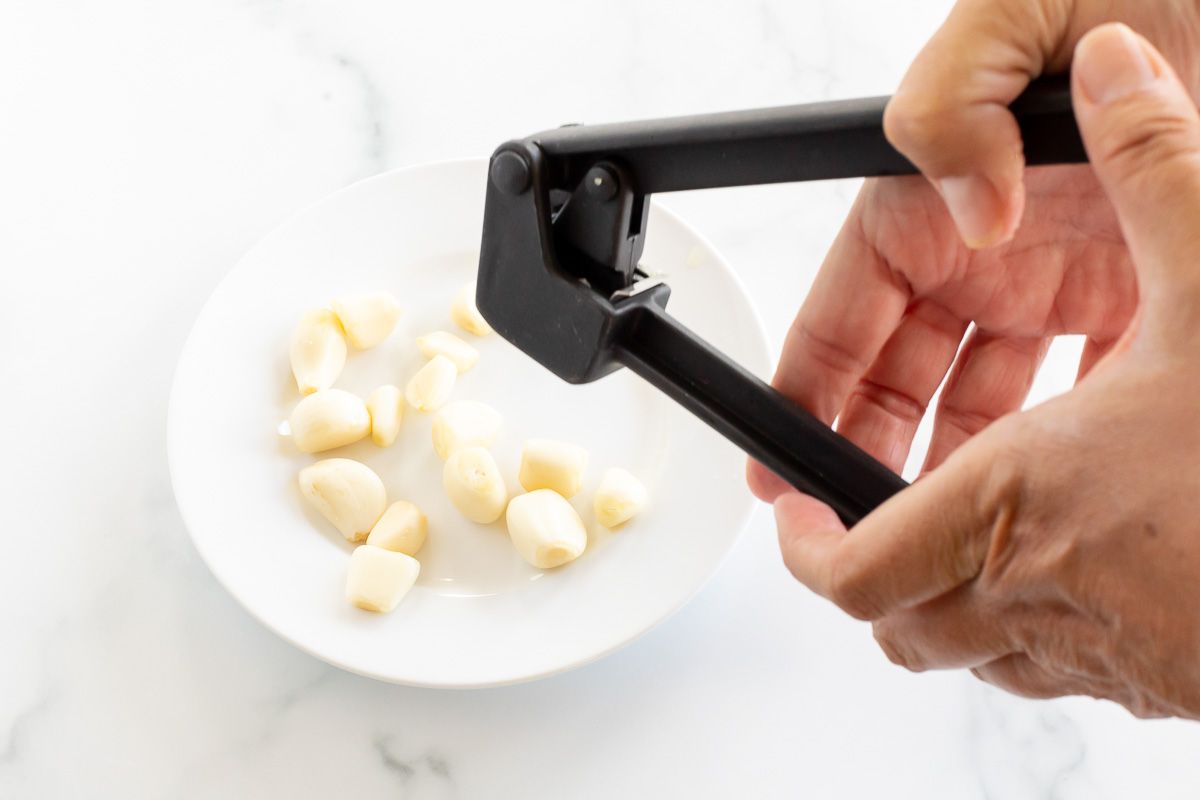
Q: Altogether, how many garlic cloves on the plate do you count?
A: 15